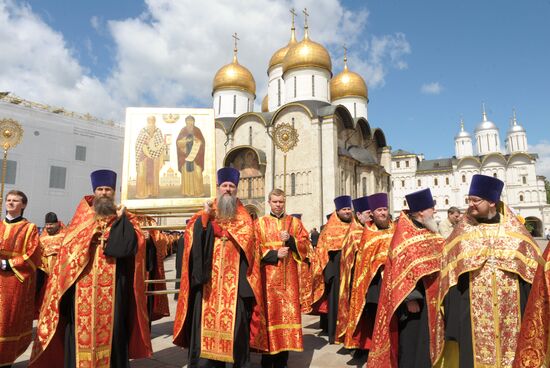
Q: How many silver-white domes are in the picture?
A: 3